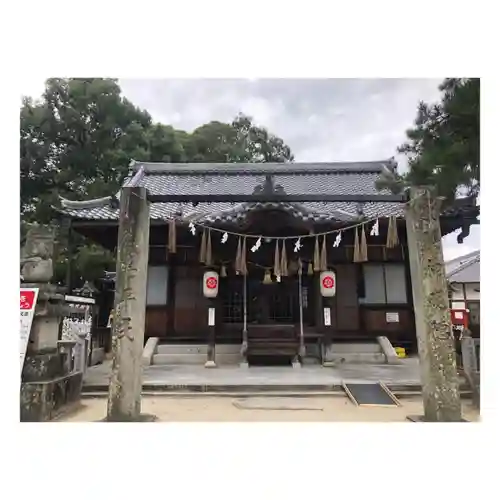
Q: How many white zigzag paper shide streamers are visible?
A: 6